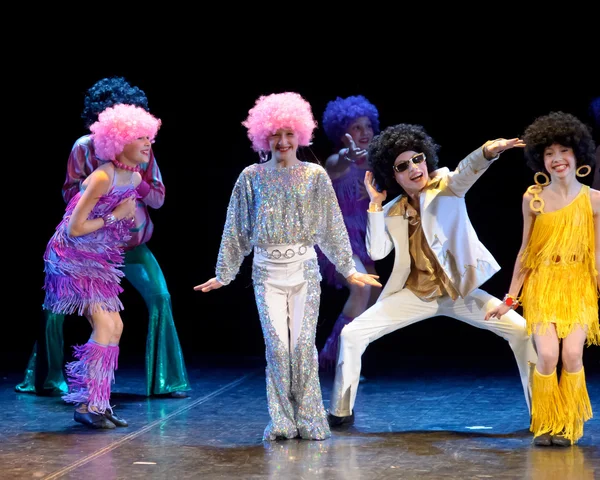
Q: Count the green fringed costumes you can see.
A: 0